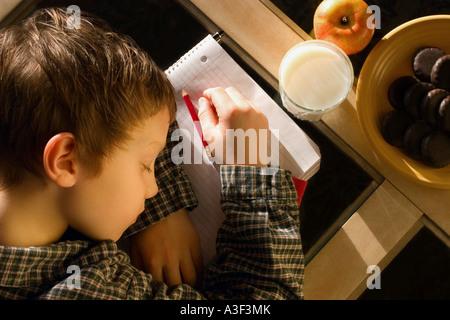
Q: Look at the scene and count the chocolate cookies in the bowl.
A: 9